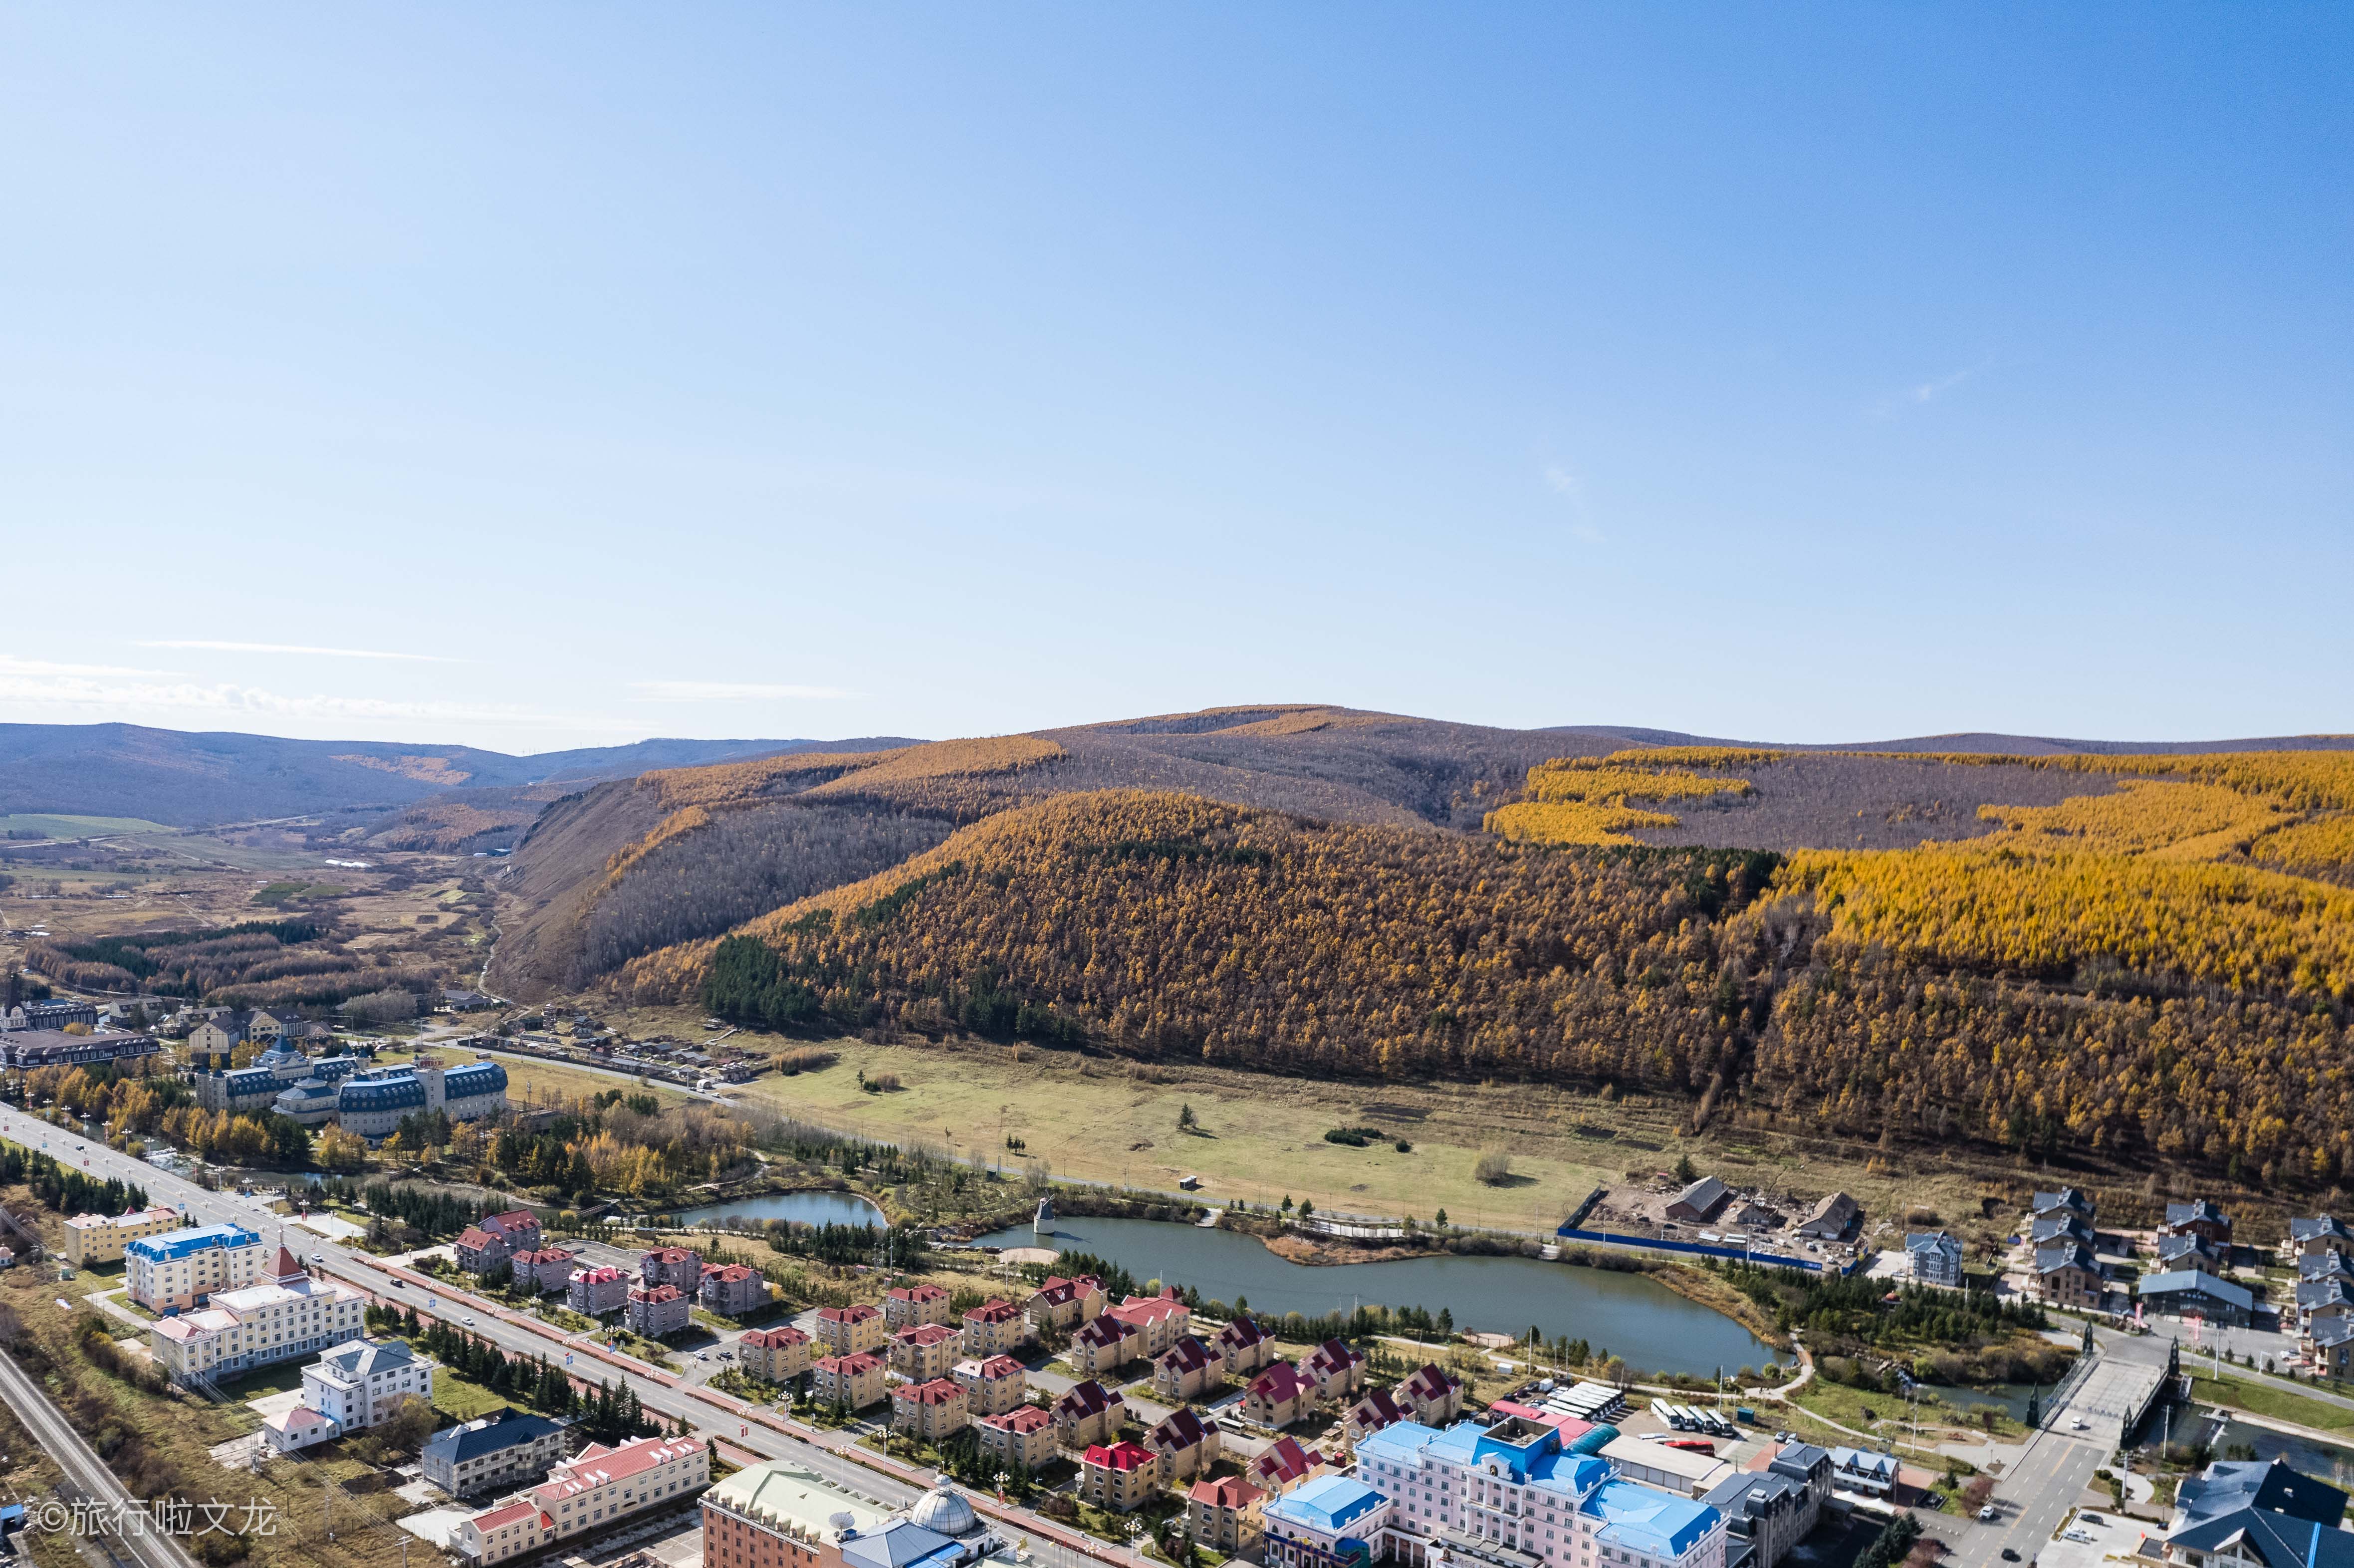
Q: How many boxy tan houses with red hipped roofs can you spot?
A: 11